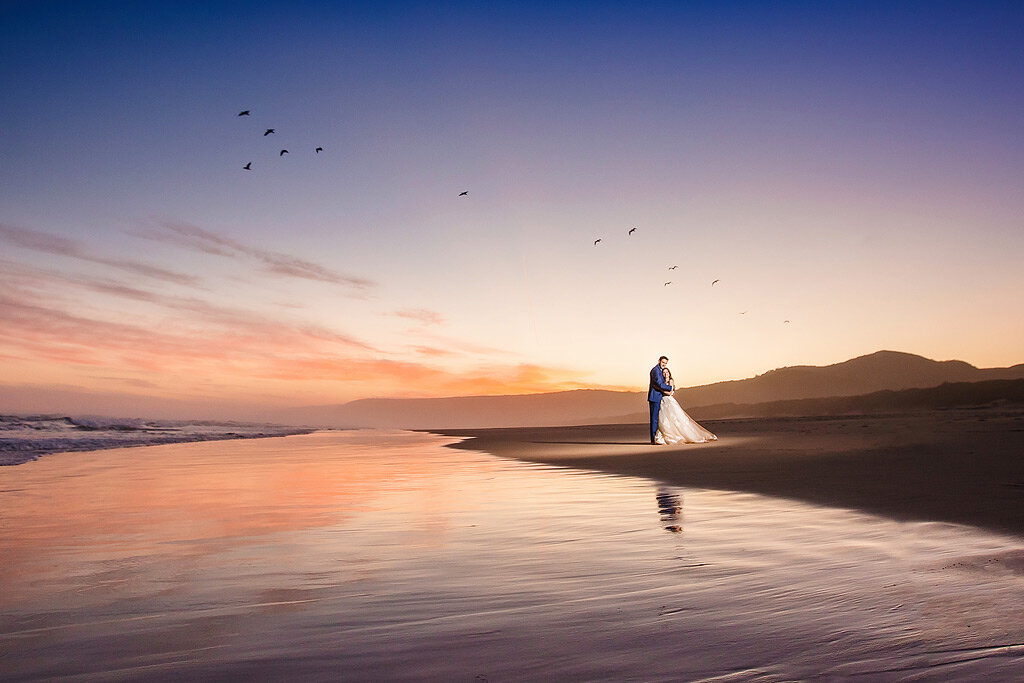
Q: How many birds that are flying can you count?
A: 13